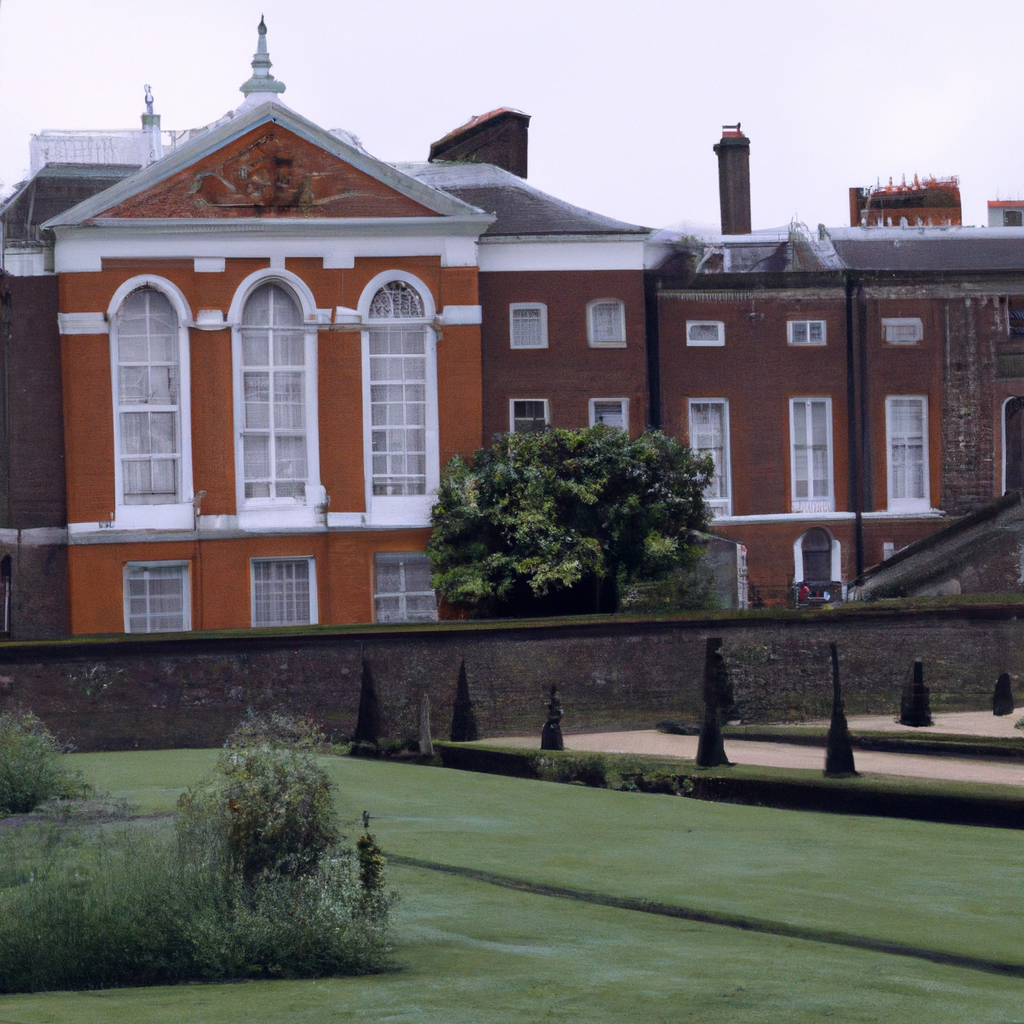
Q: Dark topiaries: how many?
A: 7